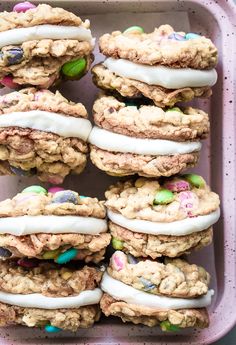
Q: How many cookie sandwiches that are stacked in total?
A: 8